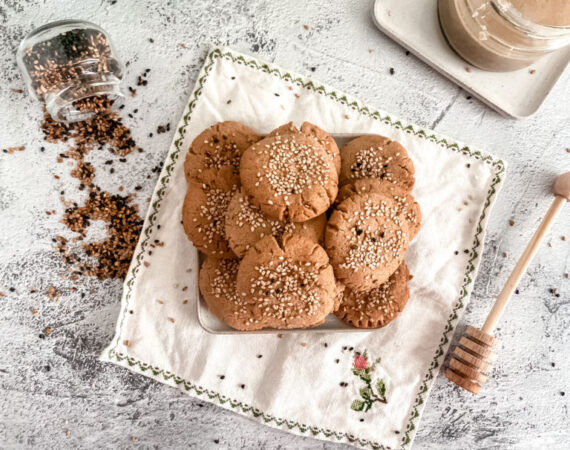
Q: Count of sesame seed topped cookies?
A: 11